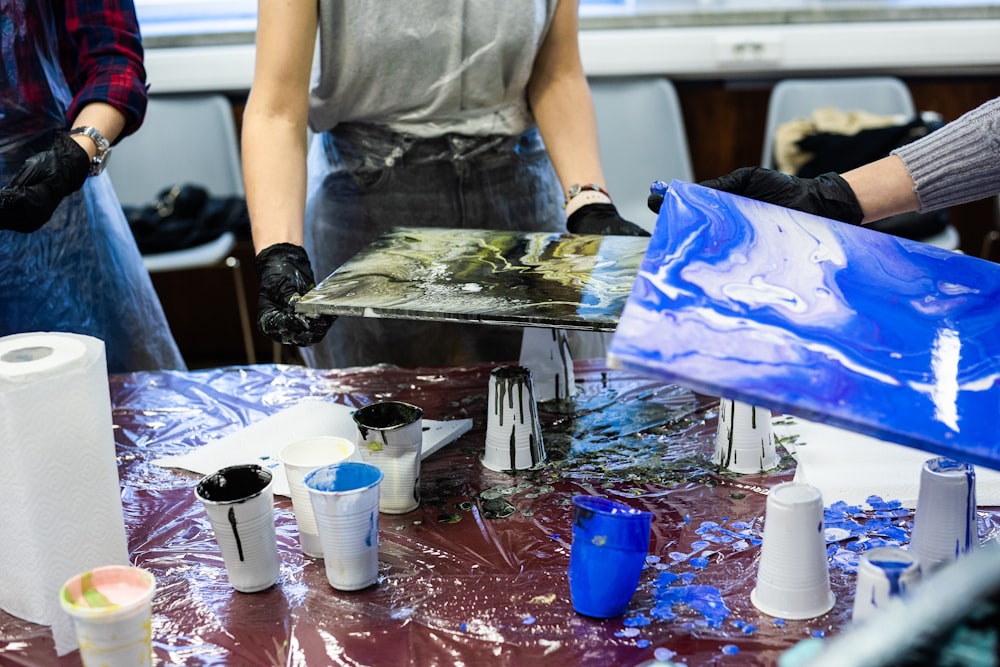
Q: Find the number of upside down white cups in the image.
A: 6